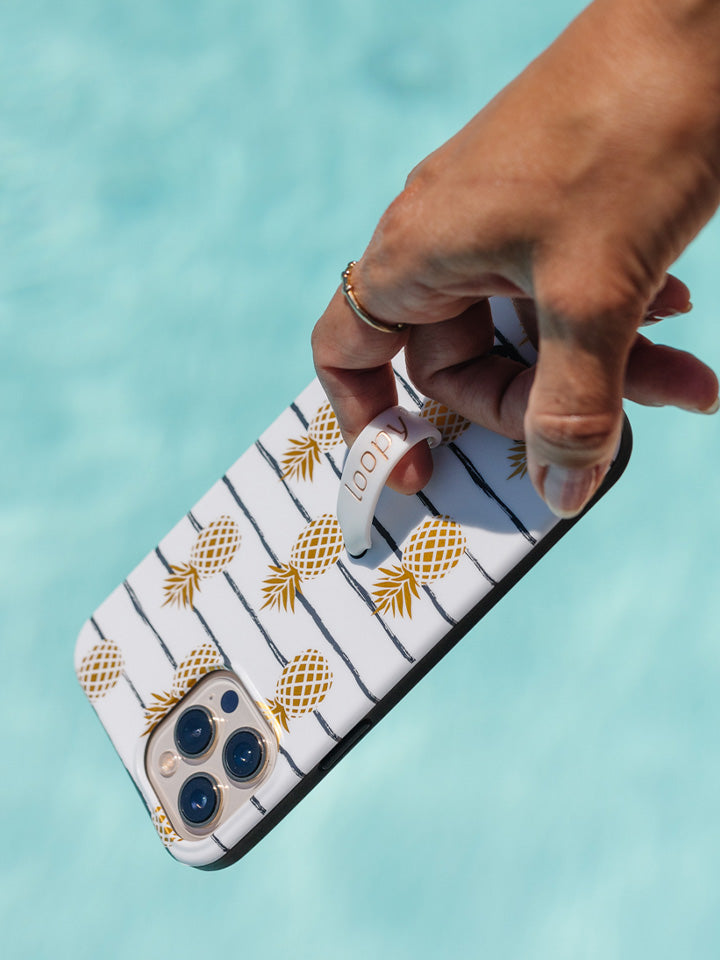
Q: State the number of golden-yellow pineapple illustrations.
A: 10